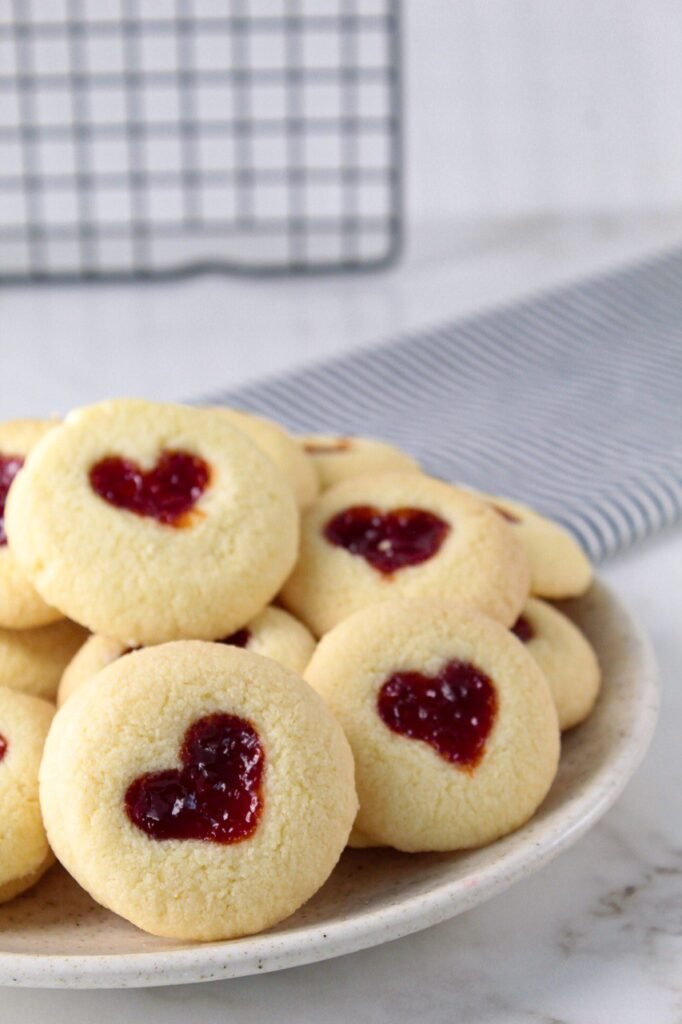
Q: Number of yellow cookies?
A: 12